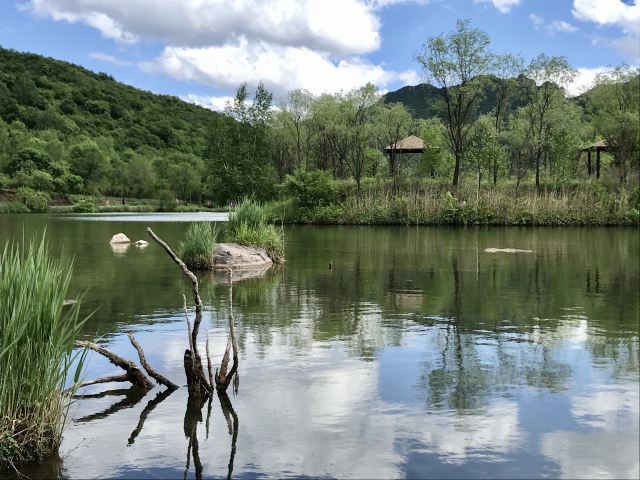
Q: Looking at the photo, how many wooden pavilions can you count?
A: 2